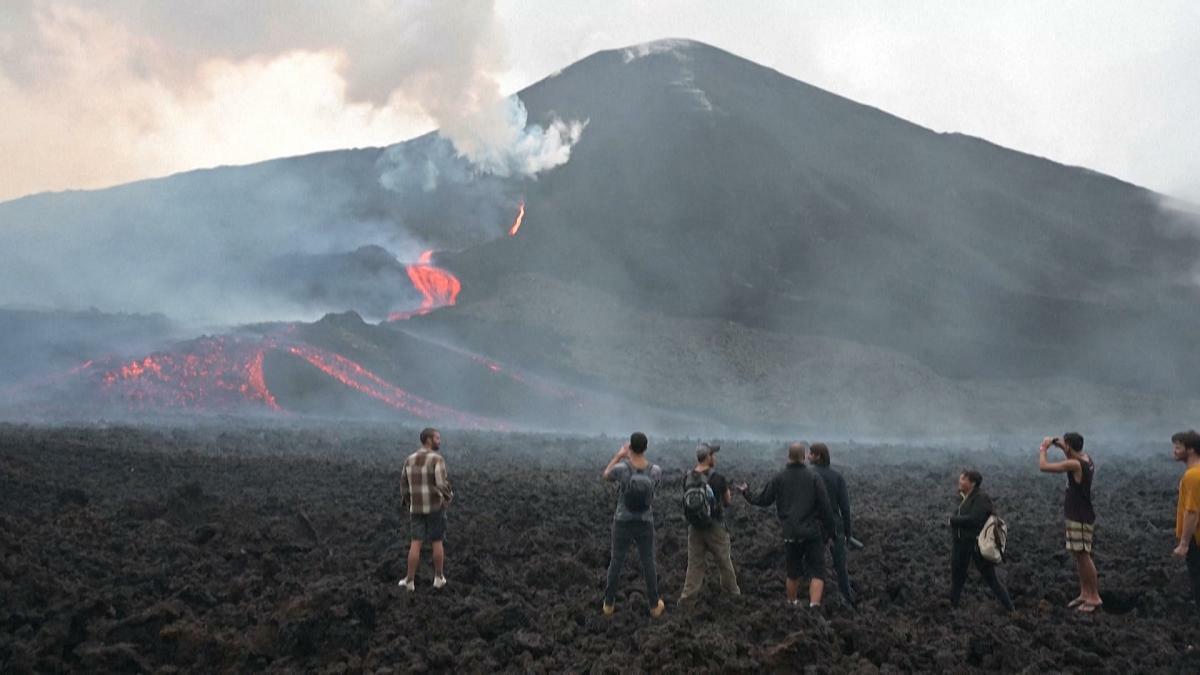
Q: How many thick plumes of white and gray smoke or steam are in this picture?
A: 1